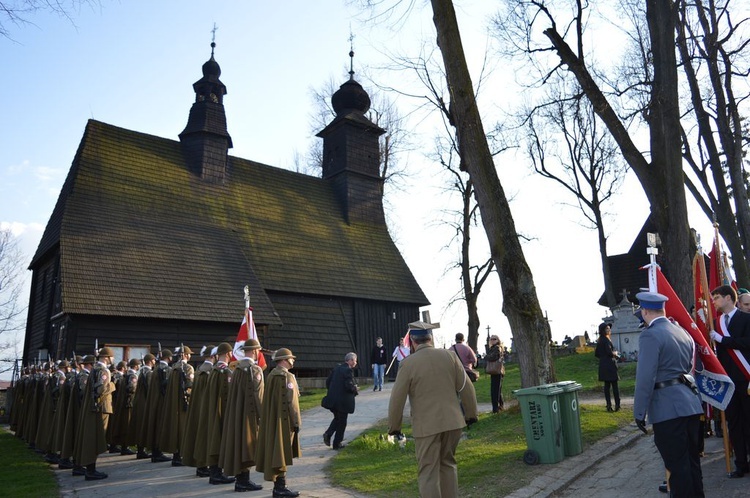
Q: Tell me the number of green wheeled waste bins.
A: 2